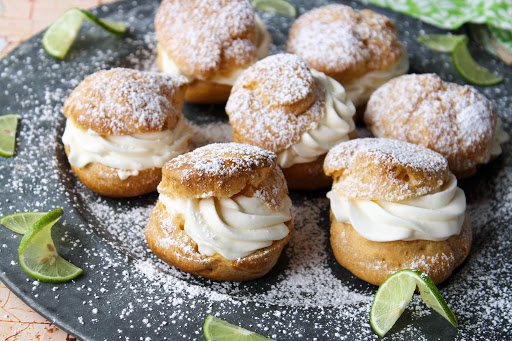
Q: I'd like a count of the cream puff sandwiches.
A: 7